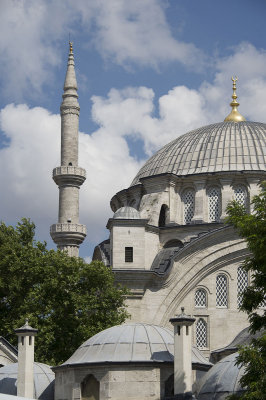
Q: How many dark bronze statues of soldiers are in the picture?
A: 0